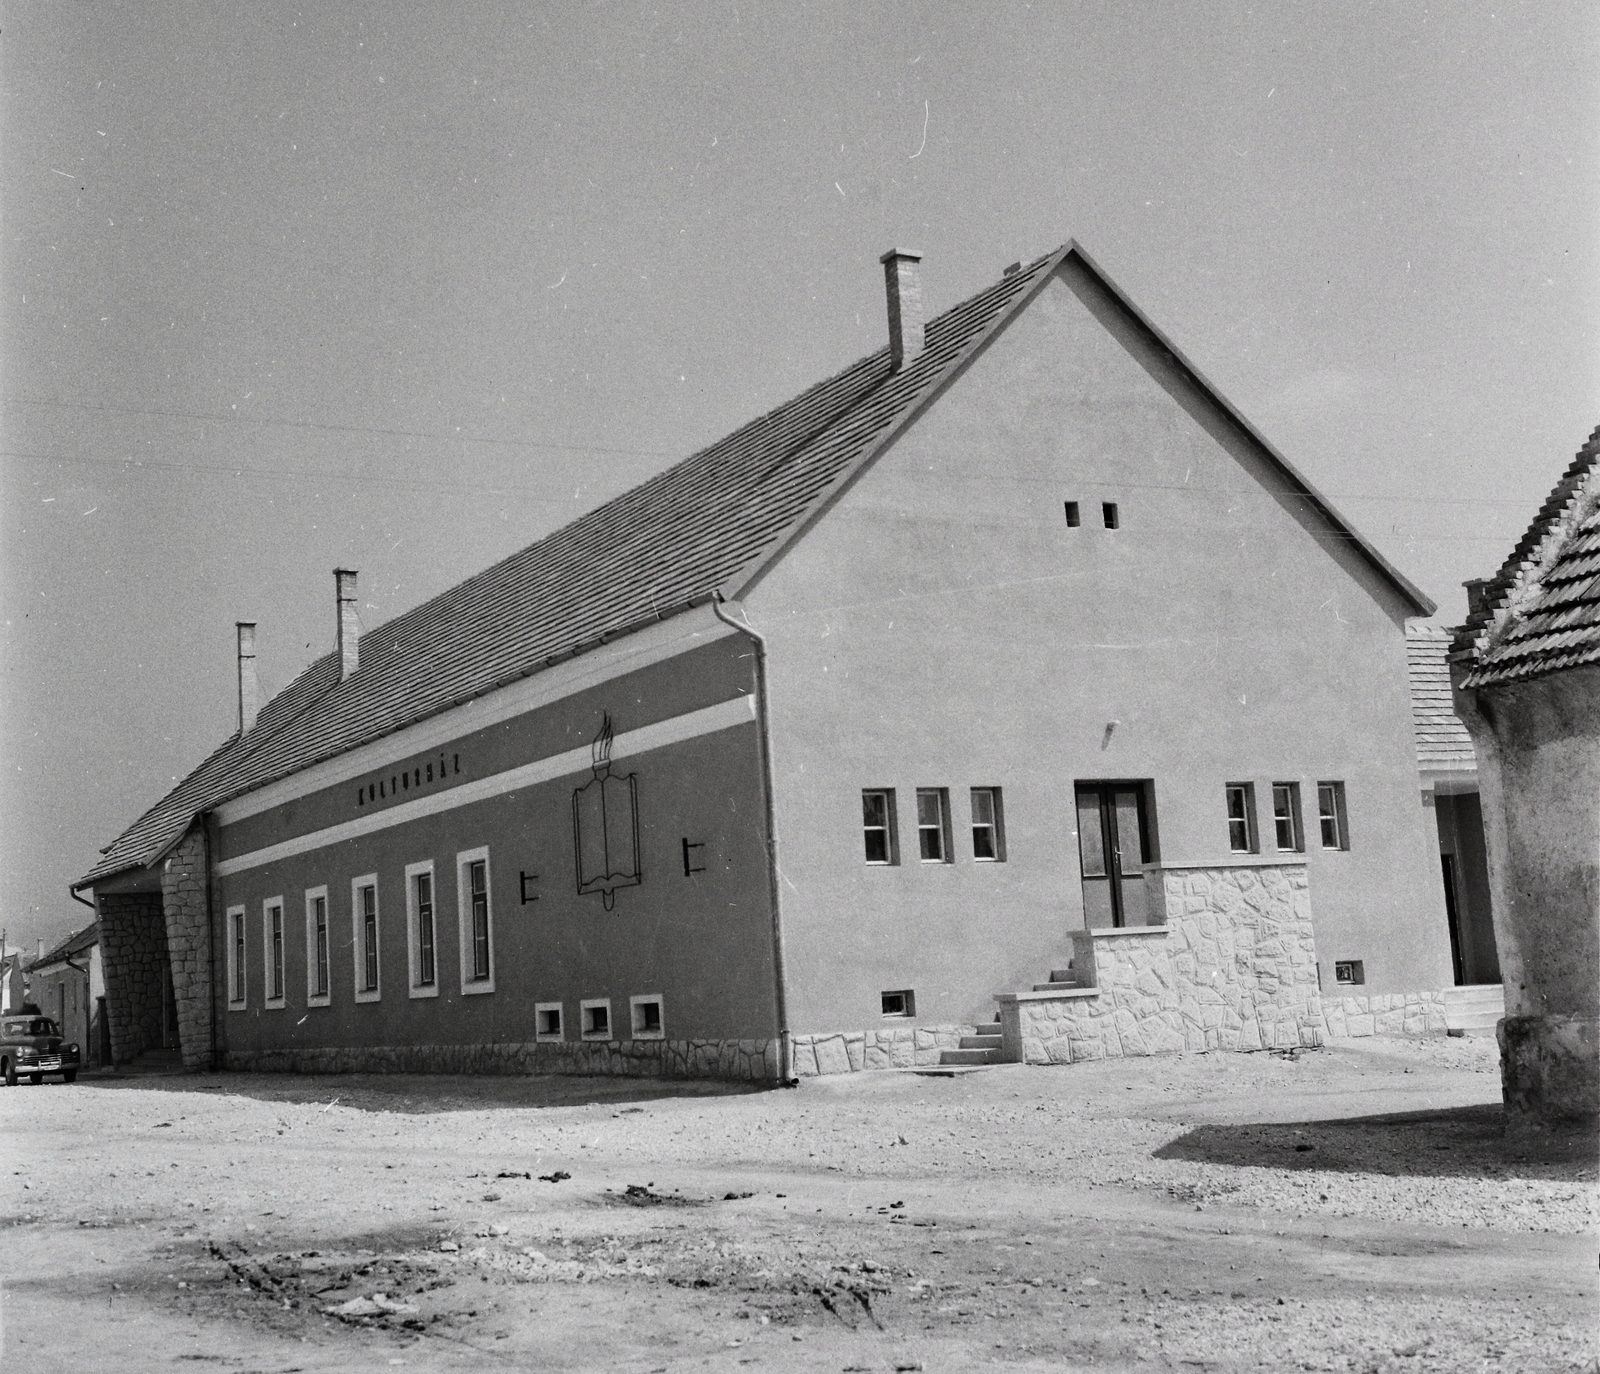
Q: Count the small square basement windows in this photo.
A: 5